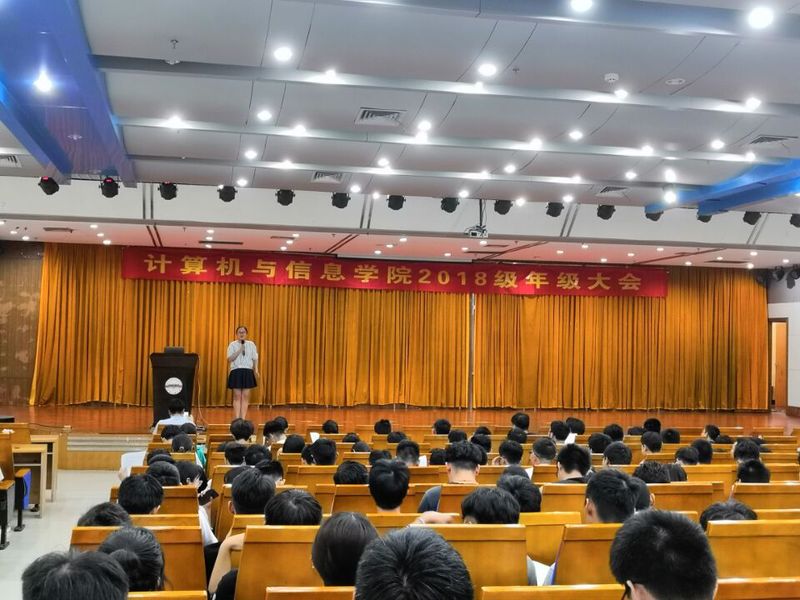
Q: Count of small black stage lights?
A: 15